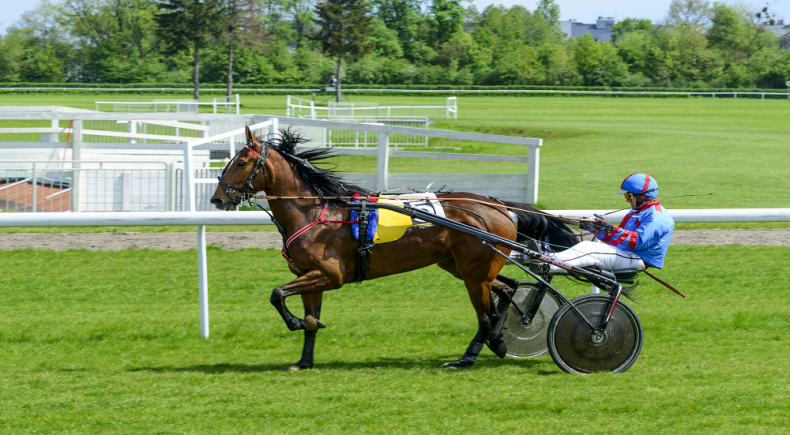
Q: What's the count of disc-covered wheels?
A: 2